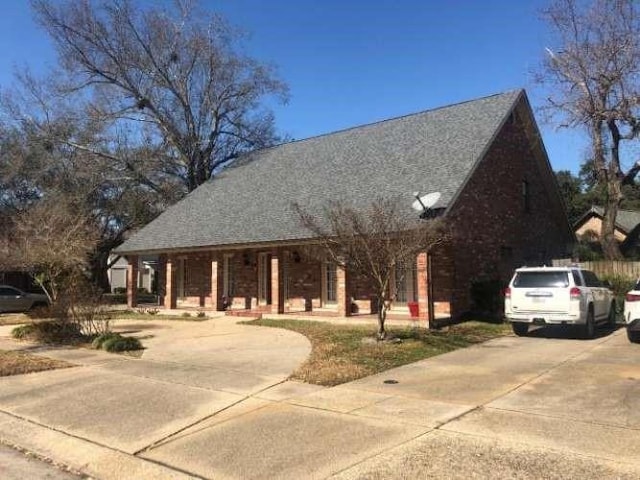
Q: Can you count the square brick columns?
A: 6